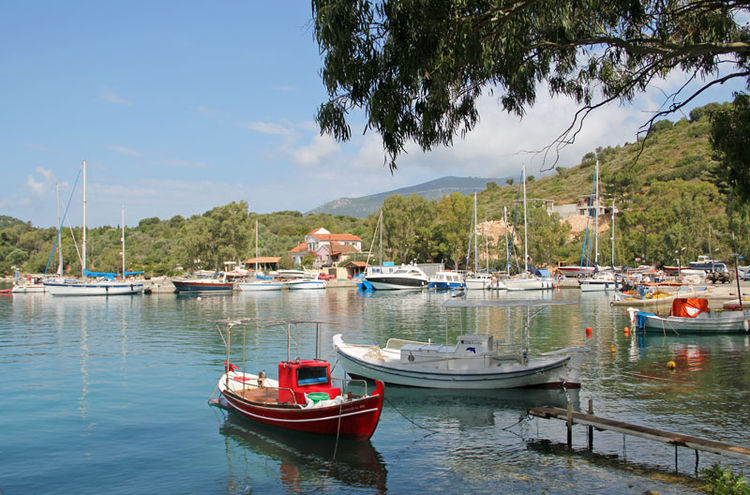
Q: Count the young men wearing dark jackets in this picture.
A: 0